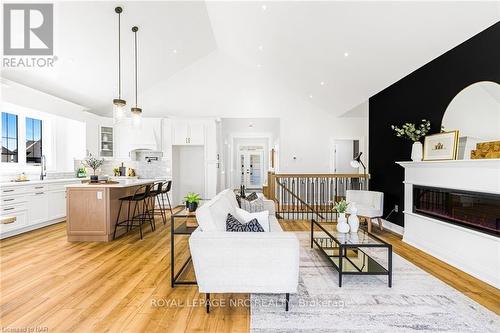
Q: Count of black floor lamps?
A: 1